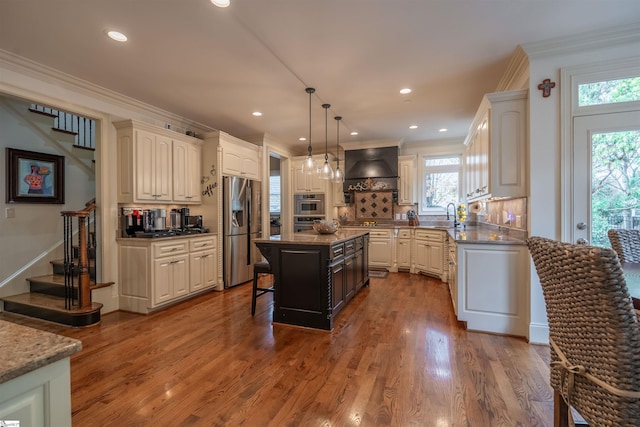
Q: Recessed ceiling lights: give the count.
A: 8